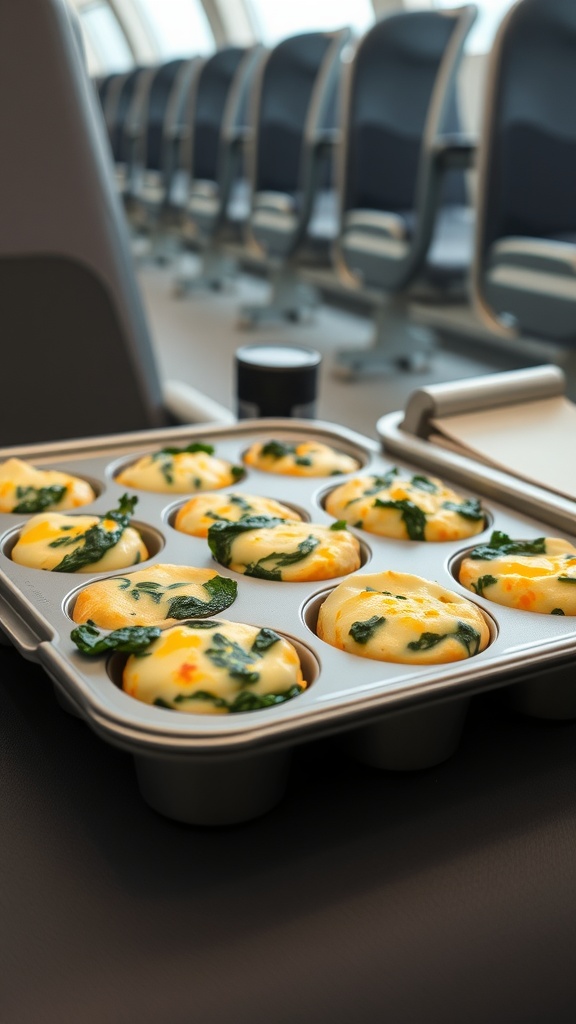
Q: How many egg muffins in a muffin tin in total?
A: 11